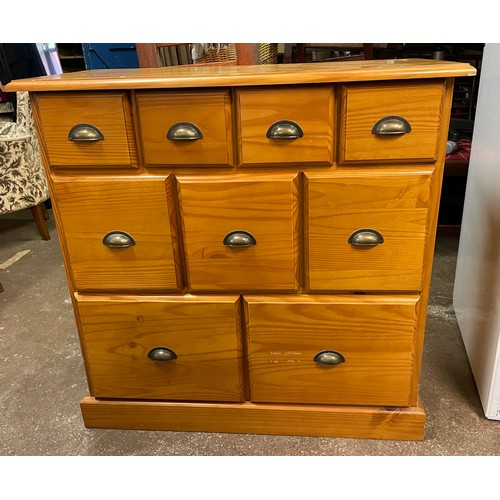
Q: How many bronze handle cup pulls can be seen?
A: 9